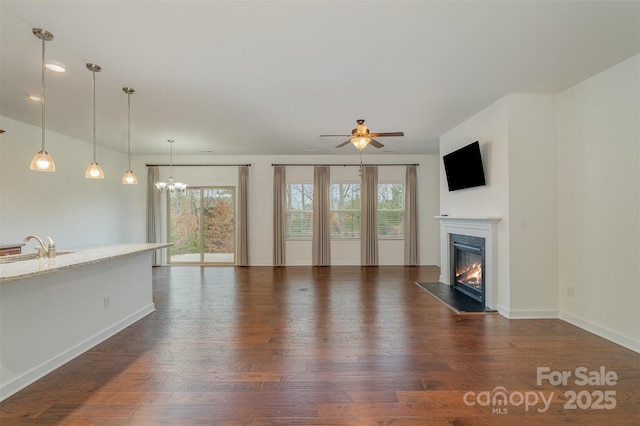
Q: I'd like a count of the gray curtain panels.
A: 6